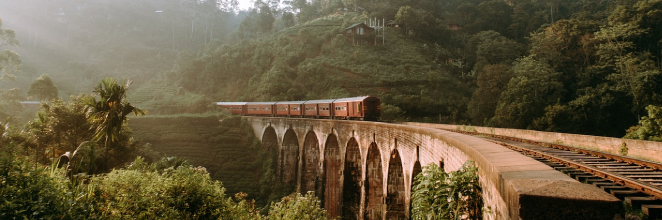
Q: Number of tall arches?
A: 8